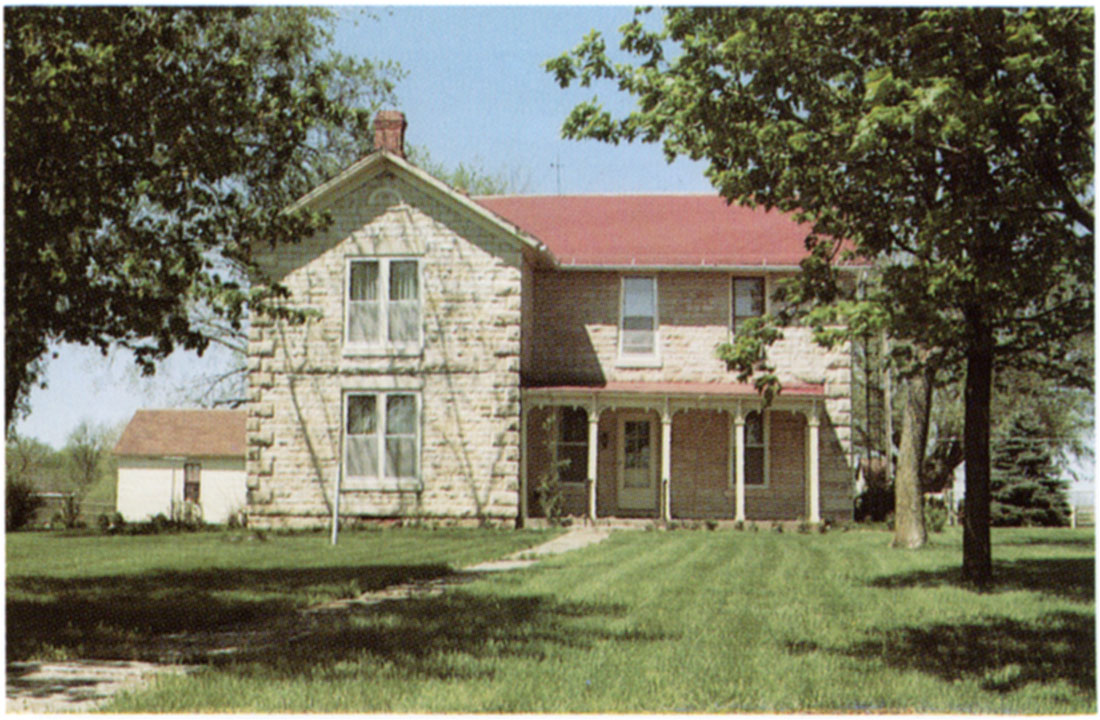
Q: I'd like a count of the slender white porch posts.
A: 4